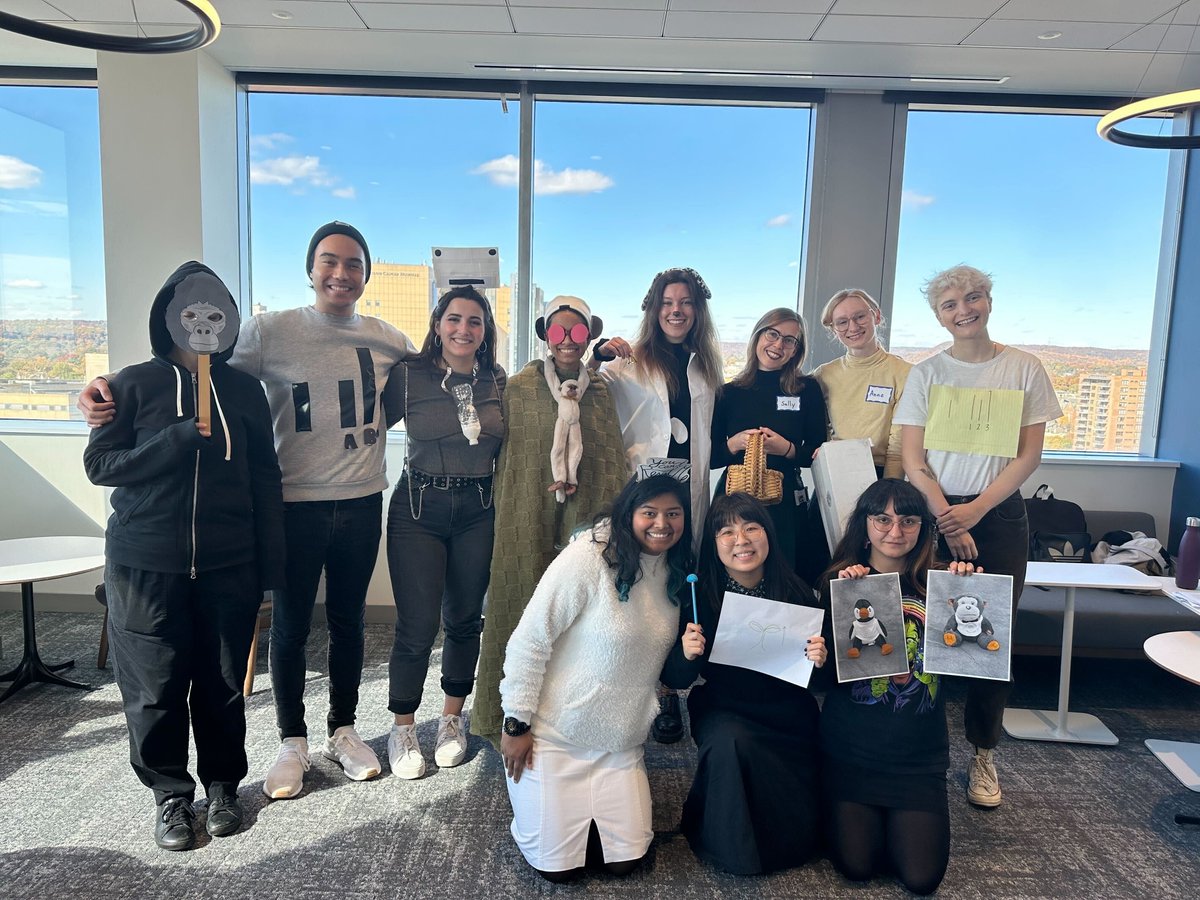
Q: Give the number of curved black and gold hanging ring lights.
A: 2